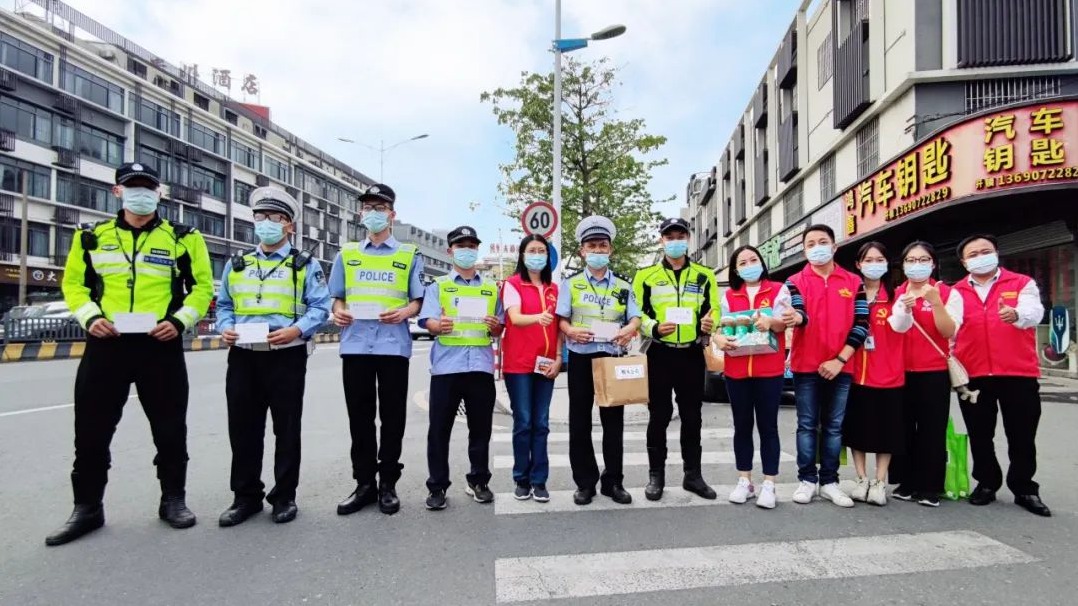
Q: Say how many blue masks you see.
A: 12